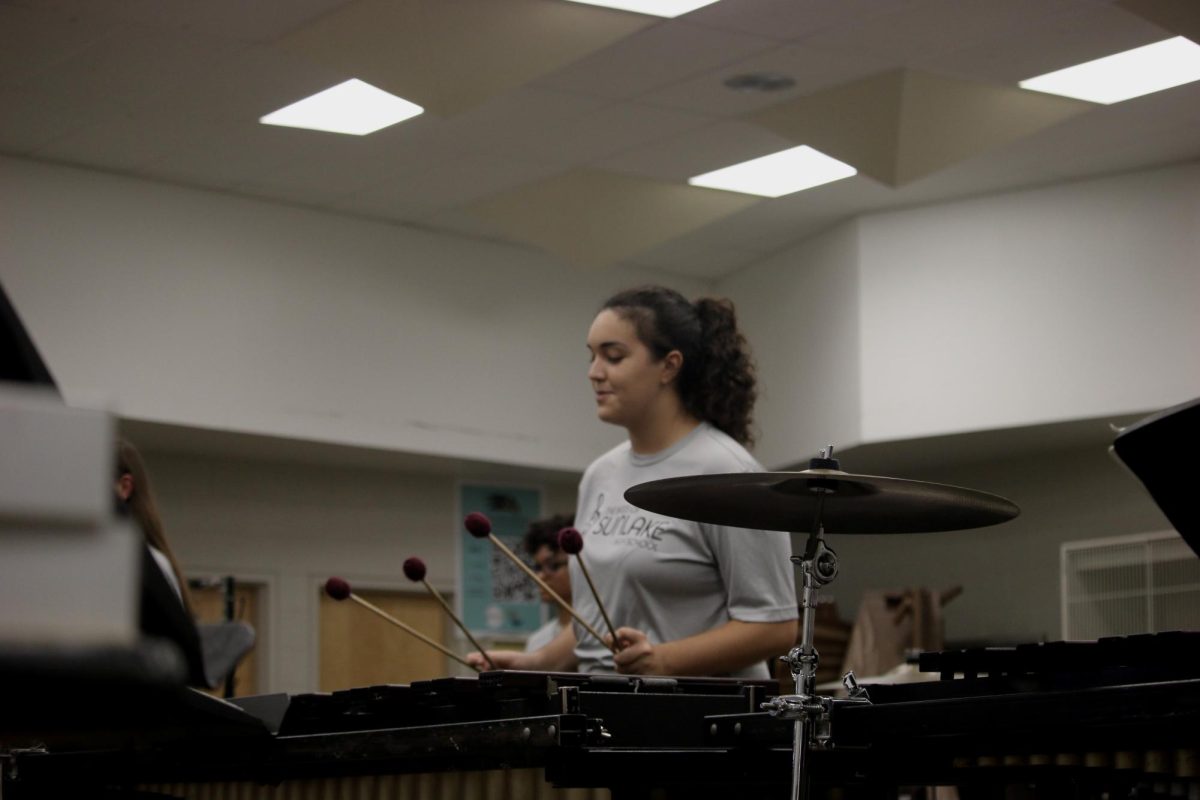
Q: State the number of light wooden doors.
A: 2